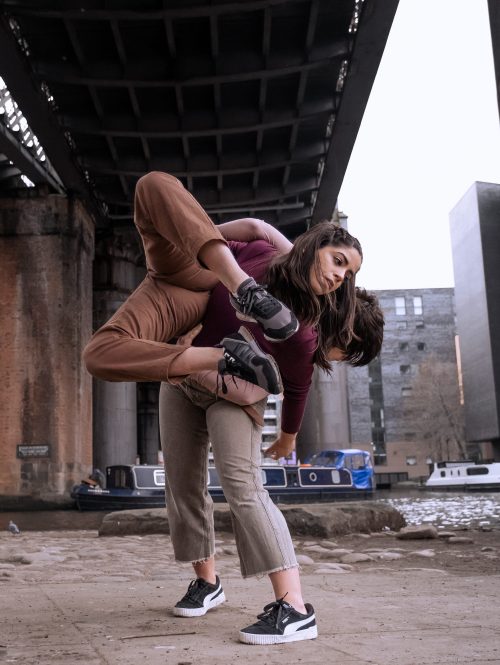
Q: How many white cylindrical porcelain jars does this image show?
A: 0